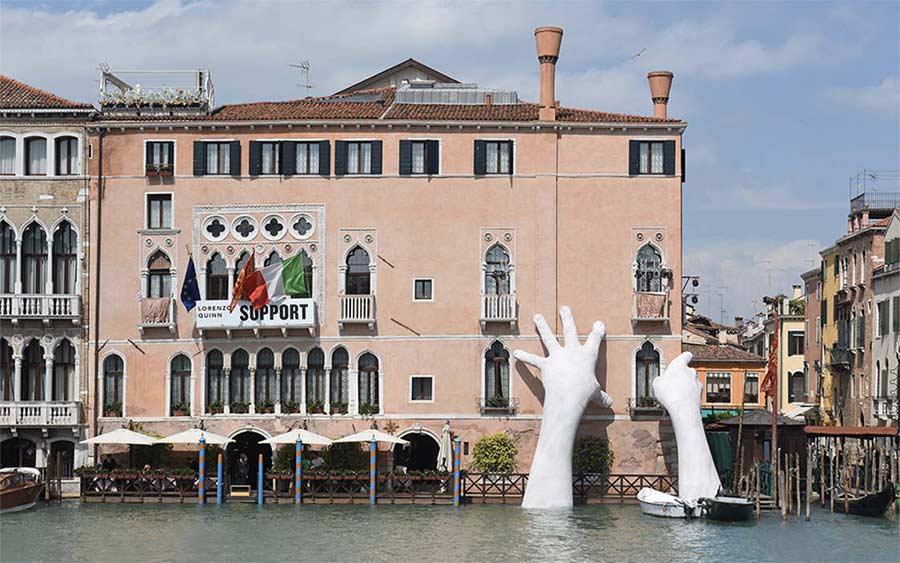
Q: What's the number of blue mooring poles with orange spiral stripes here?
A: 4